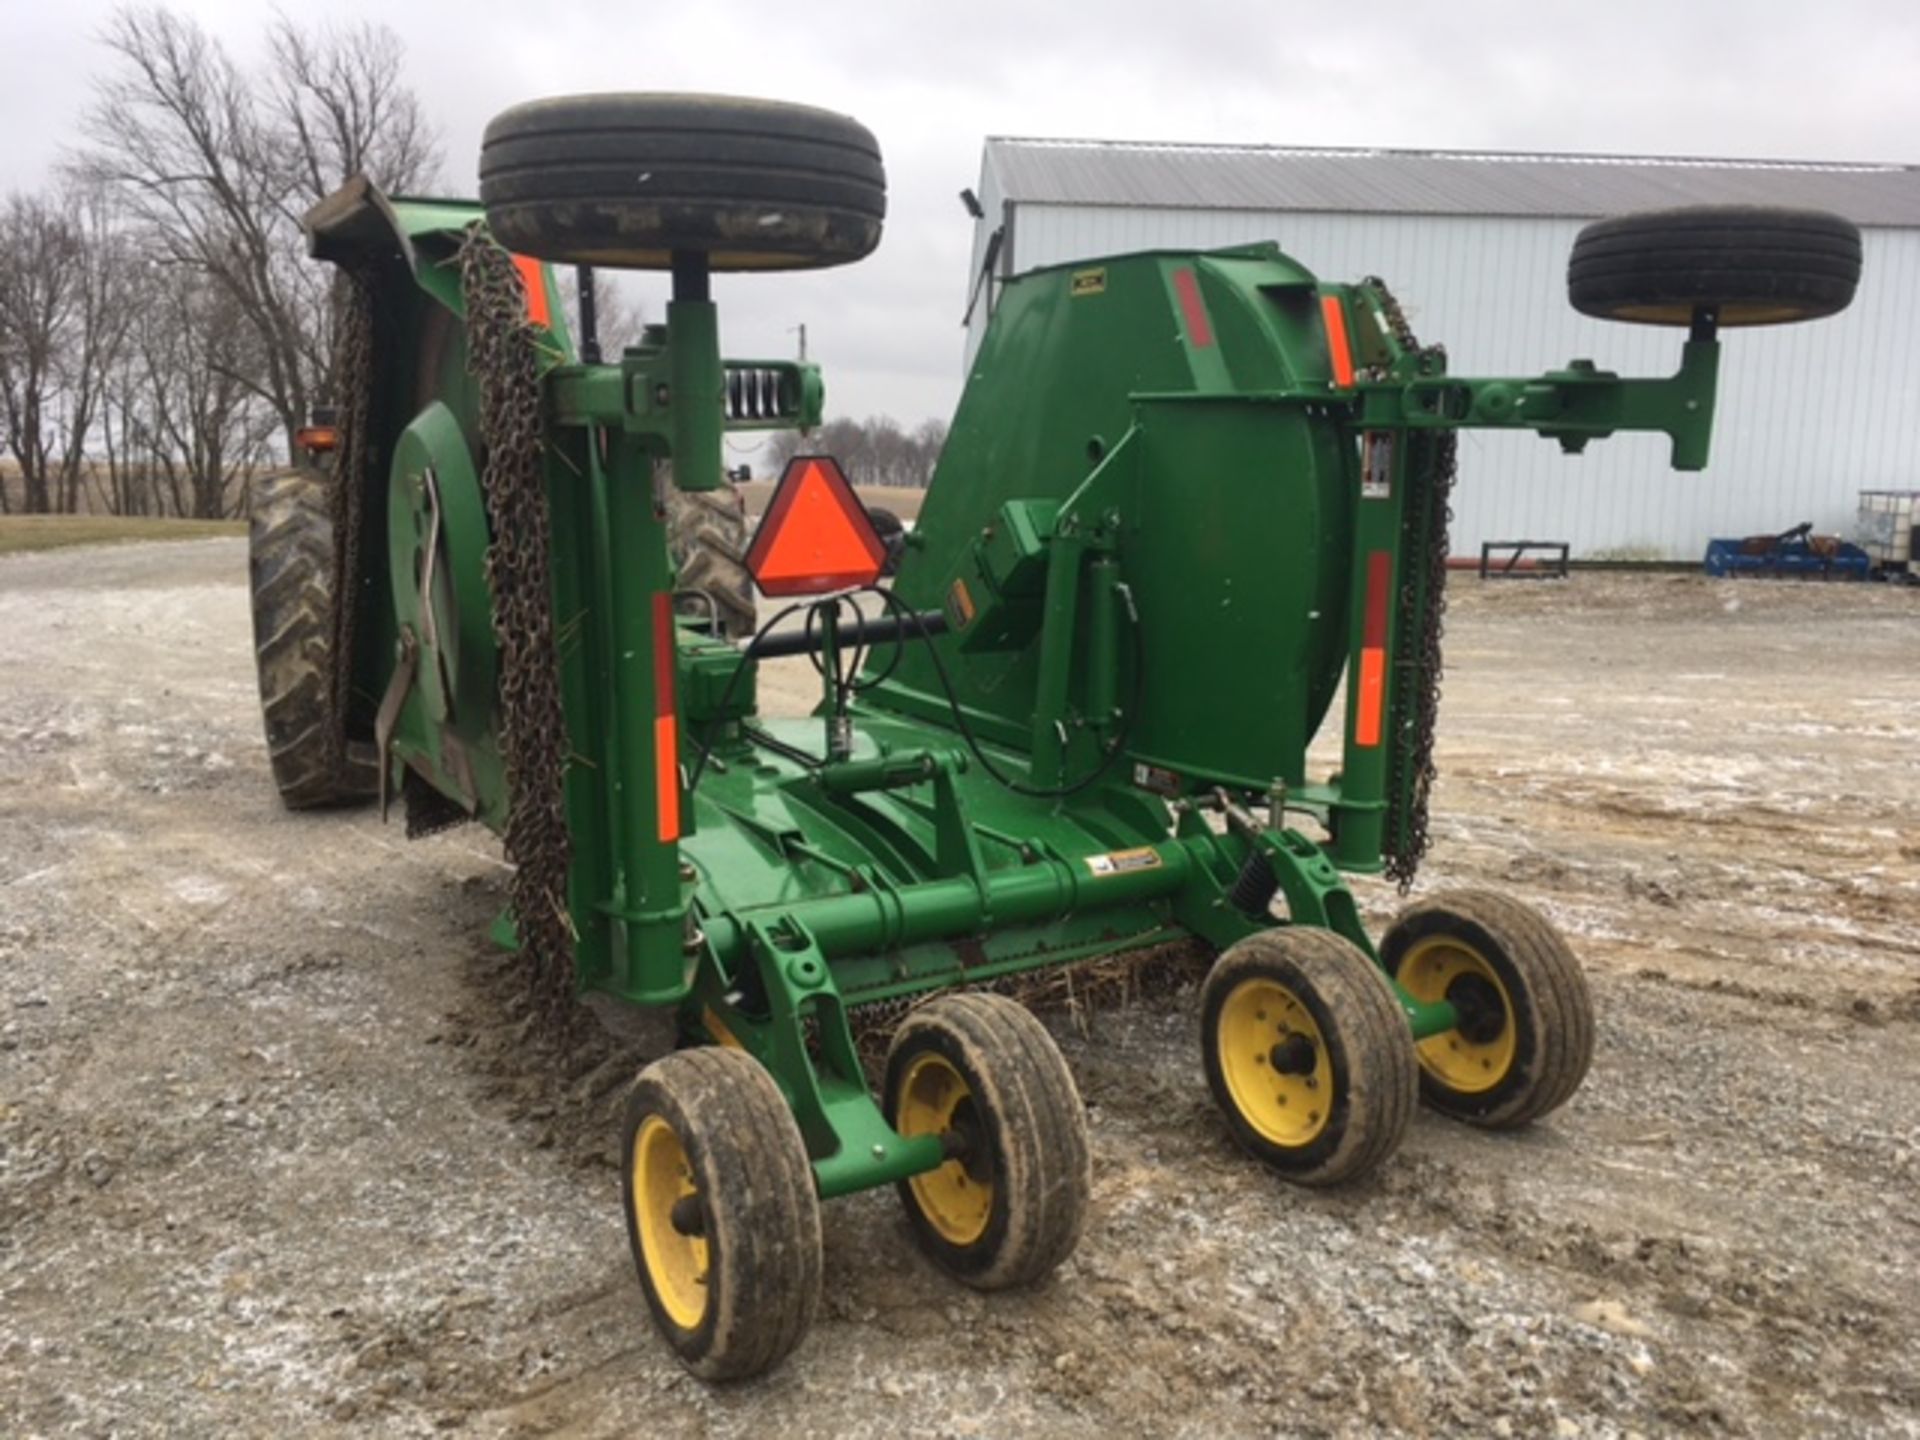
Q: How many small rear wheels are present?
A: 4